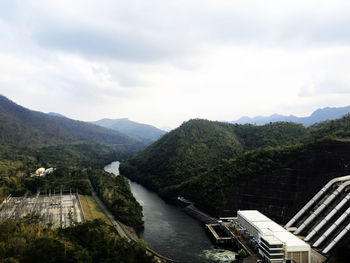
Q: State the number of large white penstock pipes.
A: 5